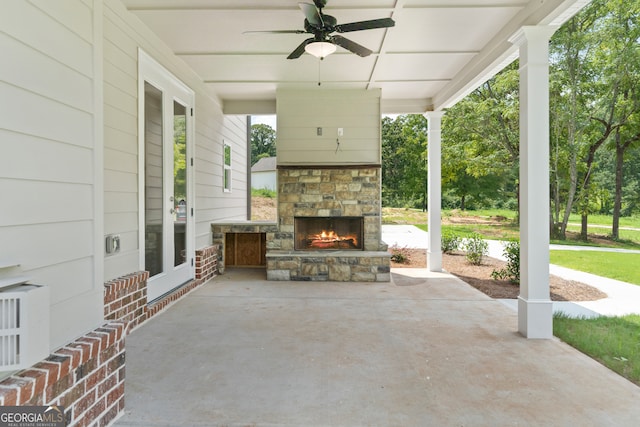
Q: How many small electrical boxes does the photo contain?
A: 3